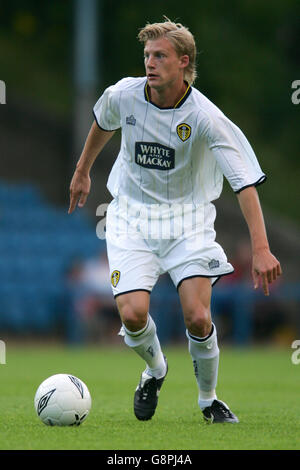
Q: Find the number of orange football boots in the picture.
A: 0